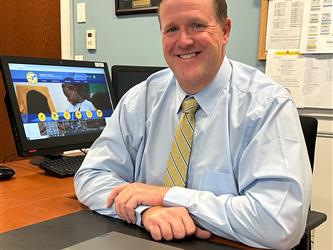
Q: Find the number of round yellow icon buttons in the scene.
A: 6